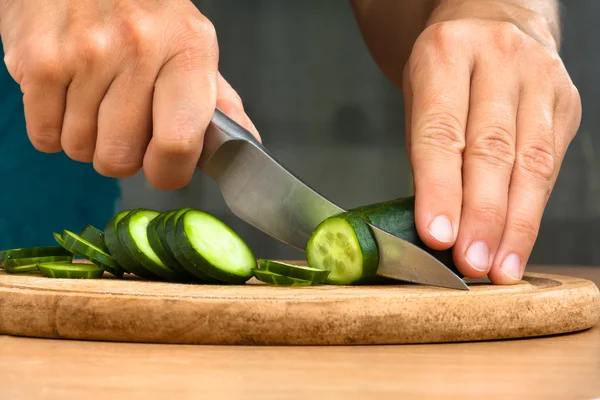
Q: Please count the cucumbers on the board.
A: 1